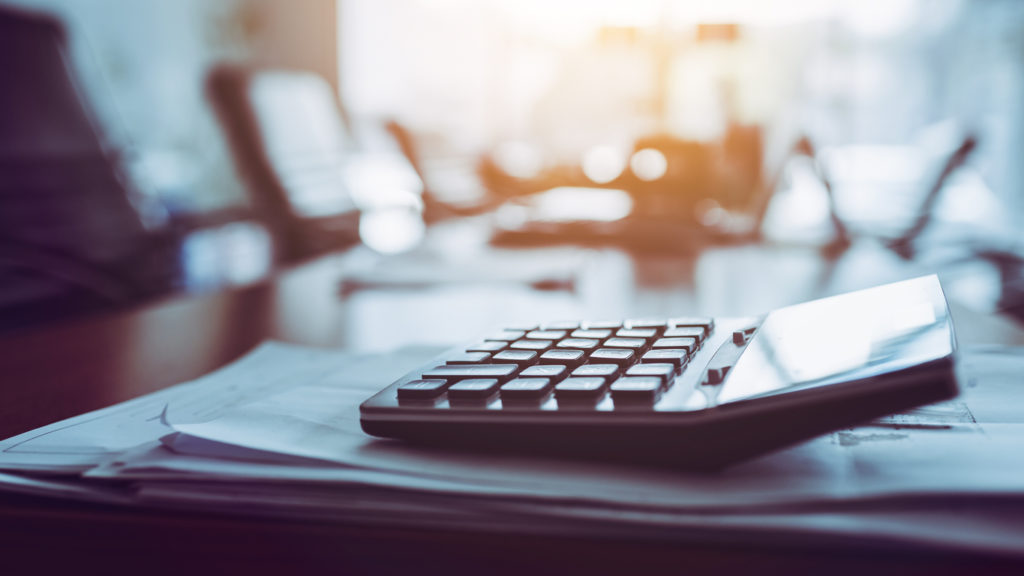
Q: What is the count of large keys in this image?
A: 1